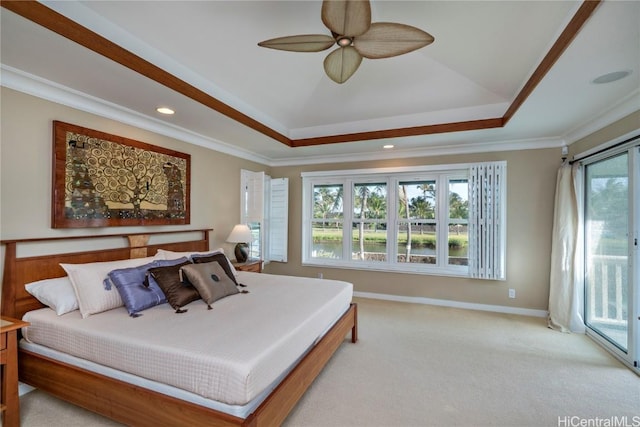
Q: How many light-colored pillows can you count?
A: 3